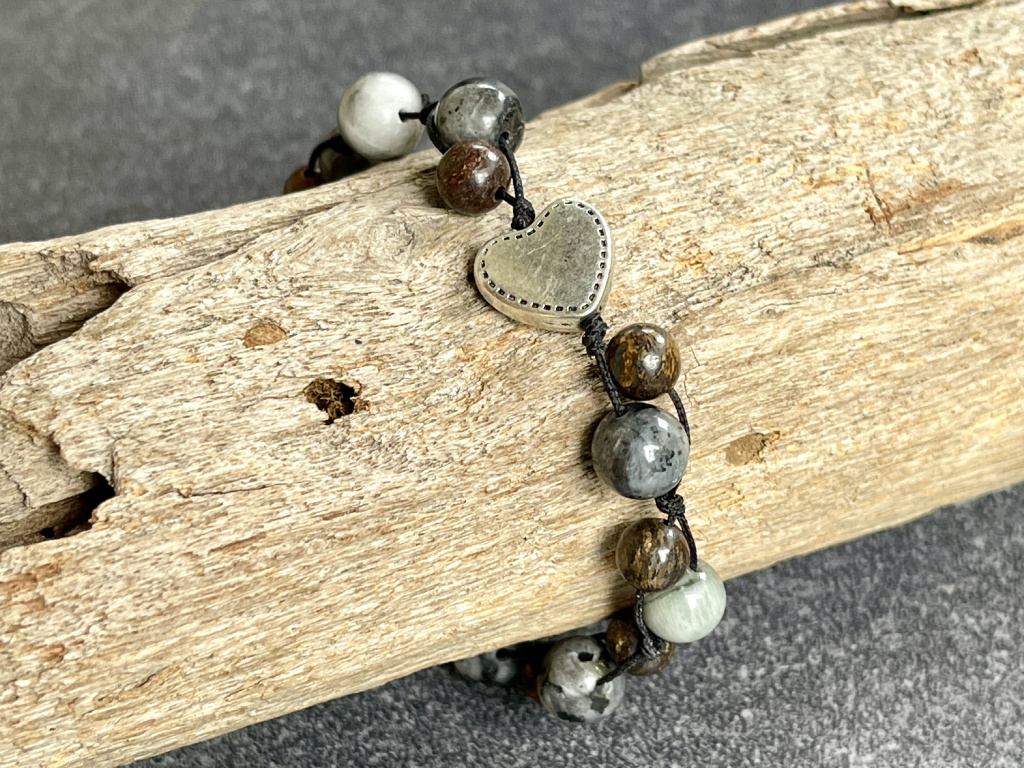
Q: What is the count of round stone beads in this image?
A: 13